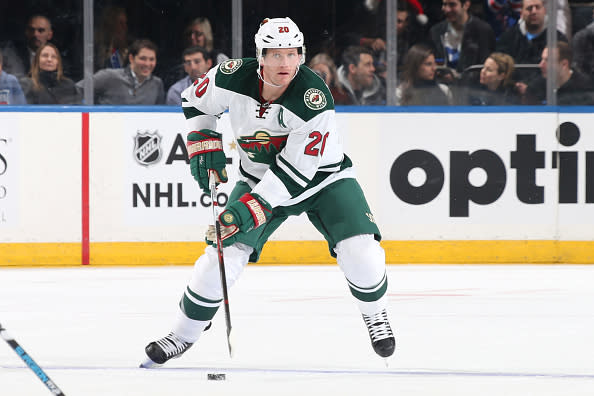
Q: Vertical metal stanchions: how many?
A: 4